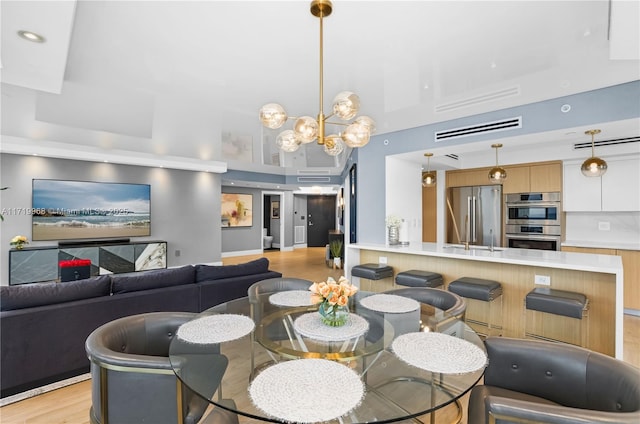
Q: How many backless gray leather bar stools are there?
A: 4